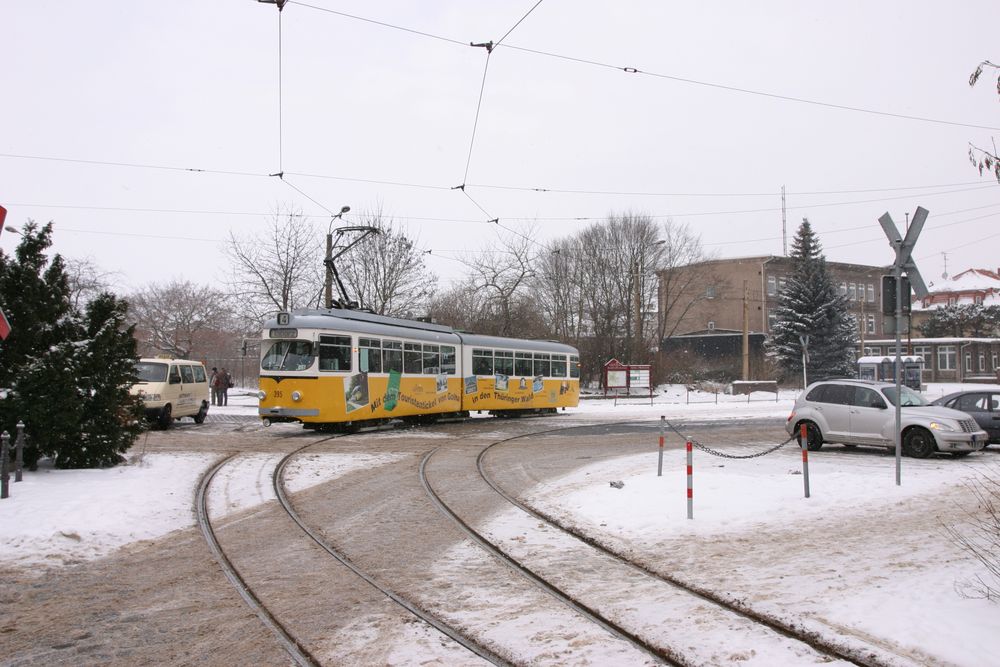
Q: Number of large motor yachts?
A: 0